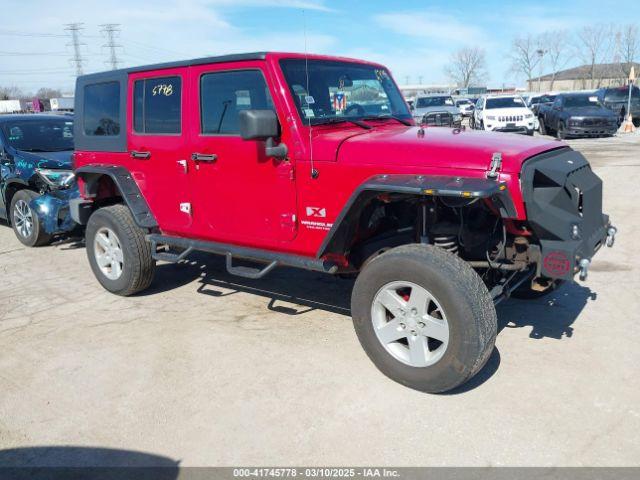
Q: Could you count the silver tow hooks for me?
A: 2